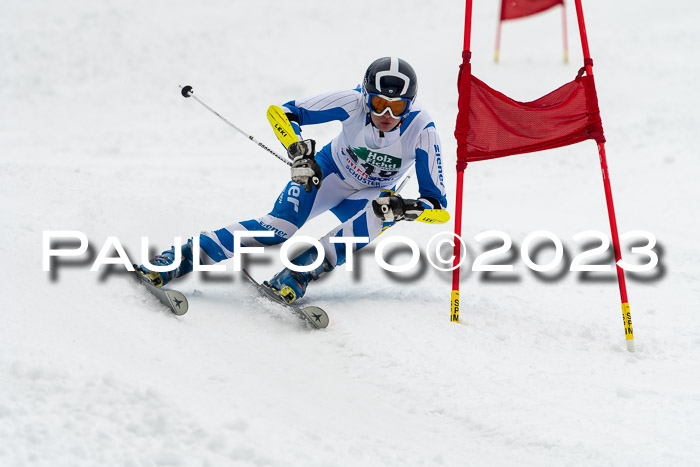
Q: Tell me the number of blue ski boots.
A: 2